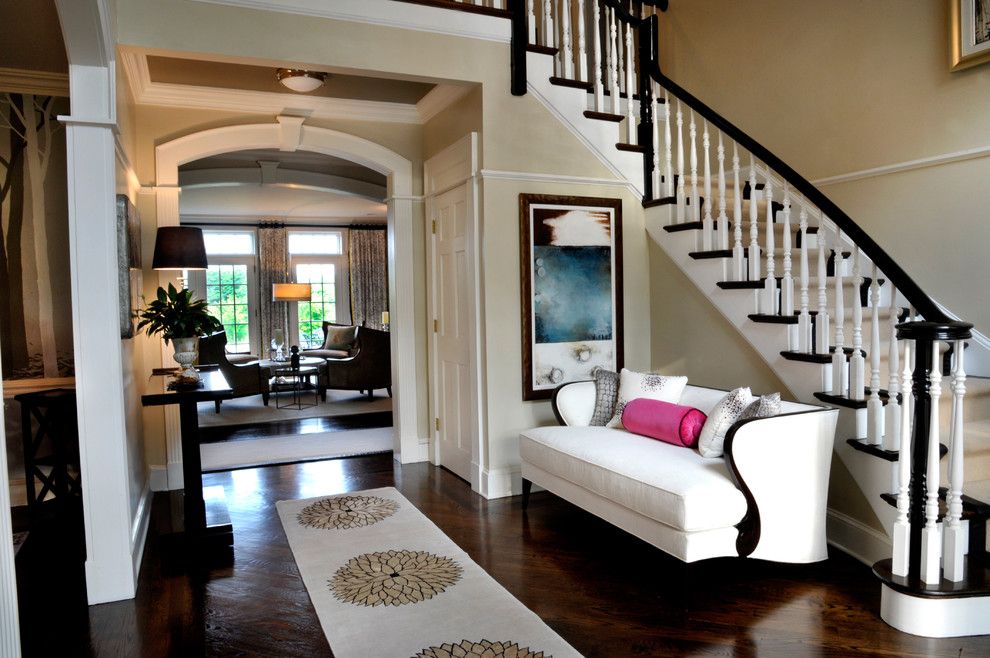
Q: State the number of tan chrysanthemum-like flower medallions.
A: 3